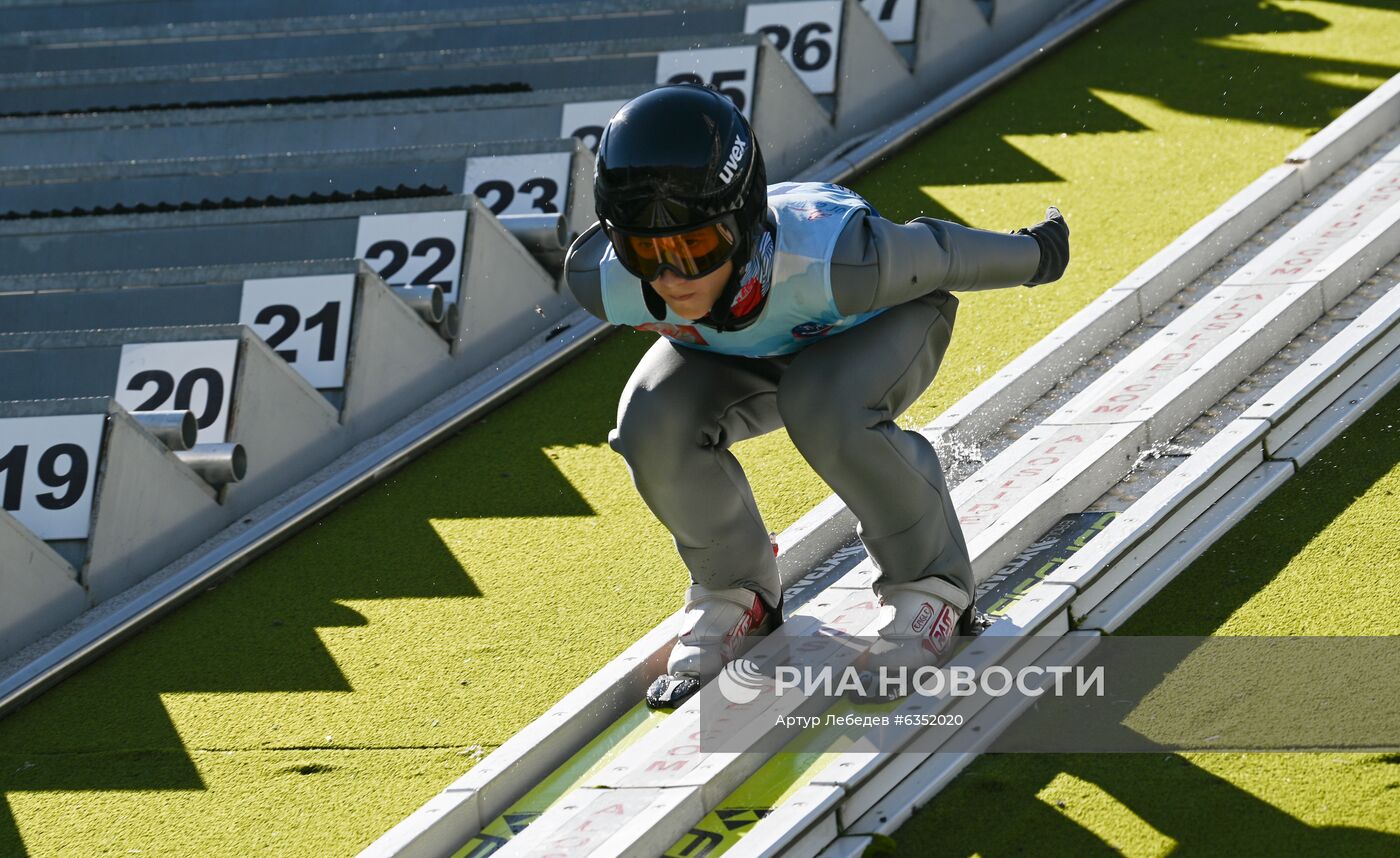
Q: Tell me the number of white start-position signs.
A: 9